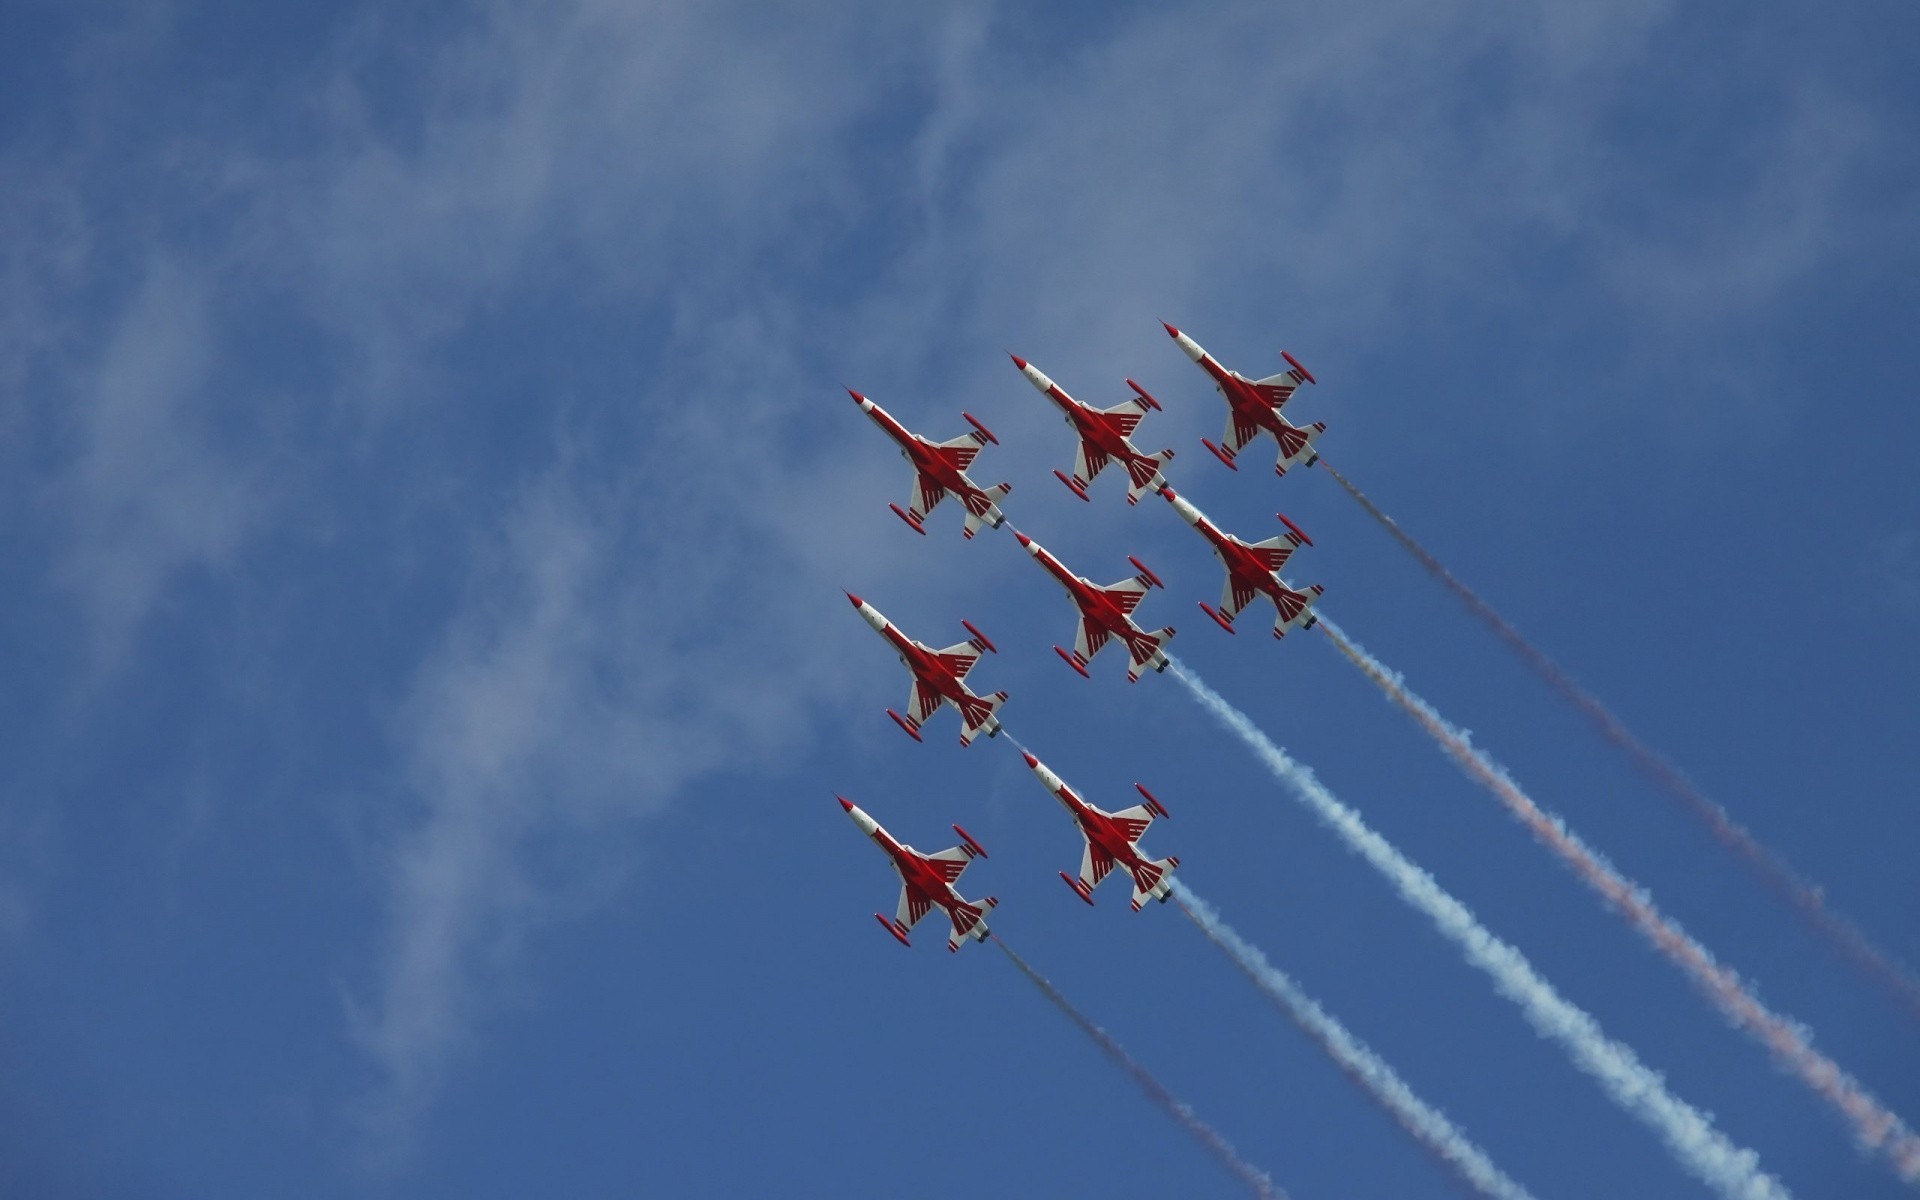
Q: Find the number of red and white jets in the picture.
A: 8